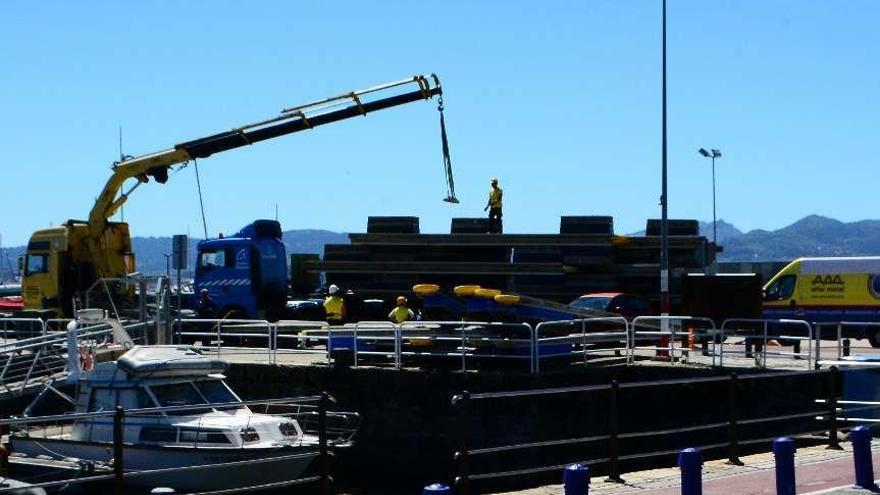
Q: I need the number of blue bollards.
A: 5